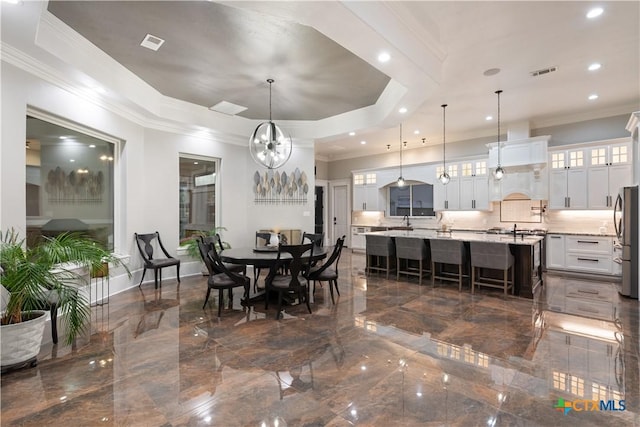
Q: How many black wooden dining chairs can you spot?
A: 7